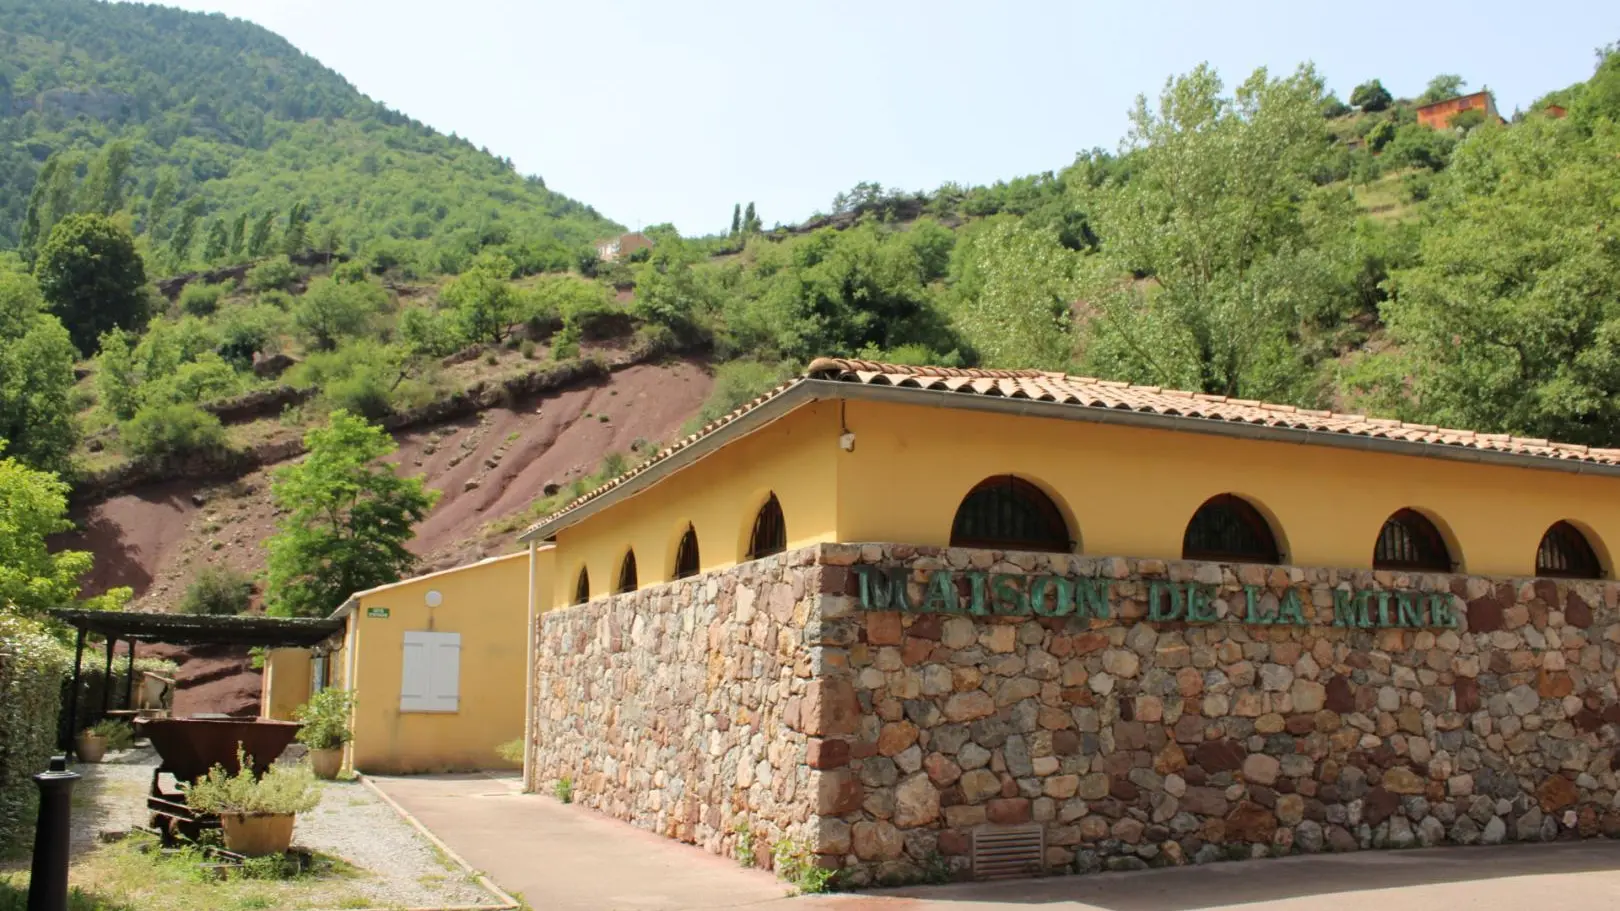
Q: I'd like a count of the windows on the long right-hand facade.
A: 4